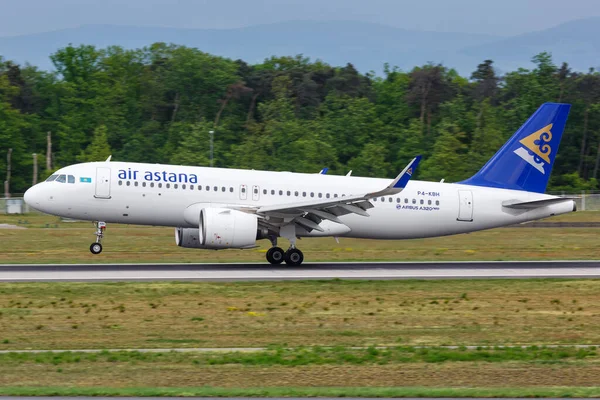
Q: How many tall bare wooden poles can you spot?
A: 3